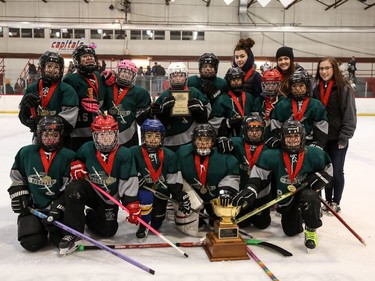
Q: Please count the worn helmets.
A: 14